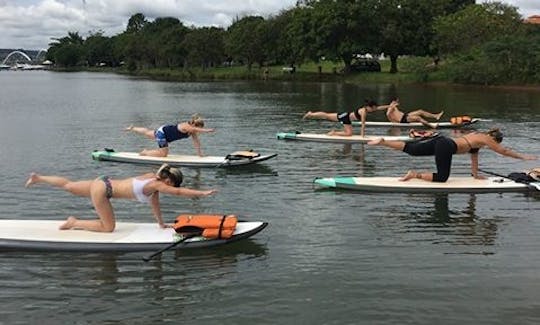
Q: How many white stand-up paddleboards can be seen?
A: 5